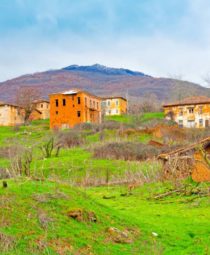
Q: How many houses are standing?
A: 5